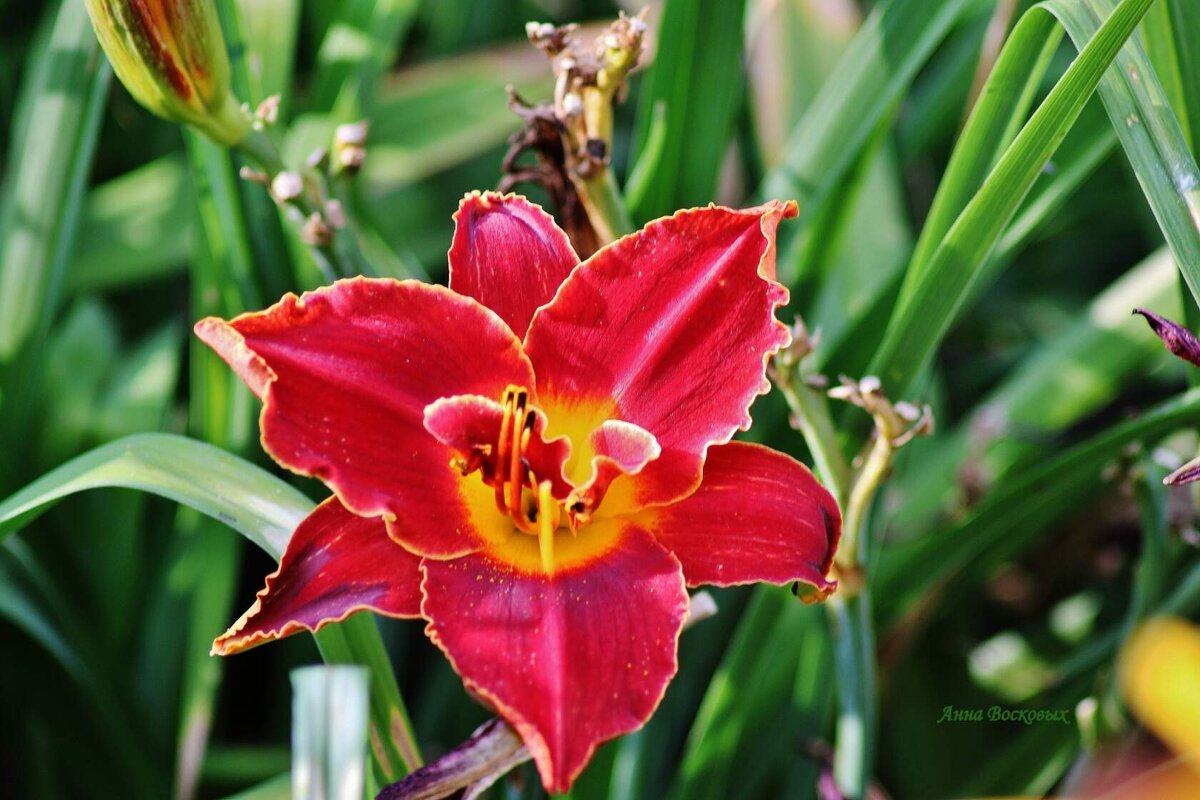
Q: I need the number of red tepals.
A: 6